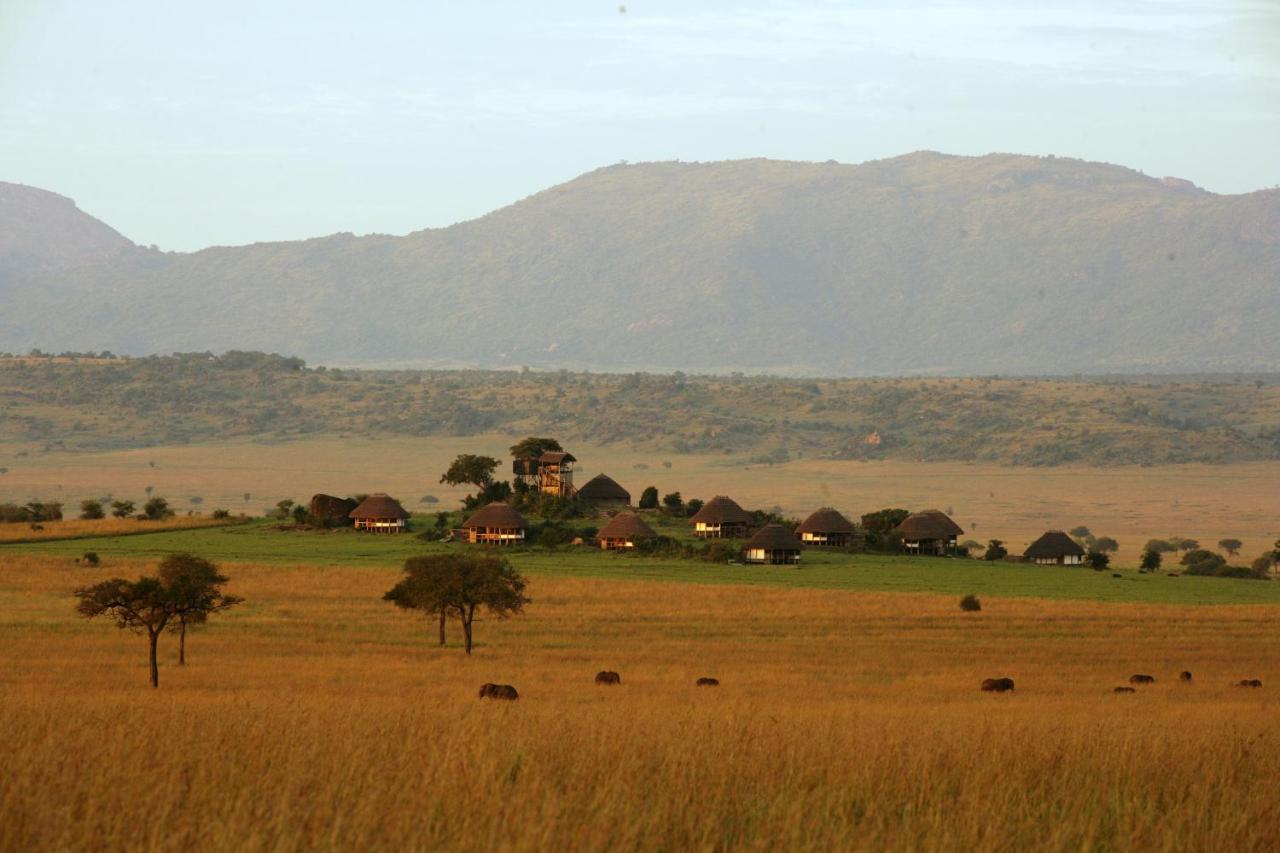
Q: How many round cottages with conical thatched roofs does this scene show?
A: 9